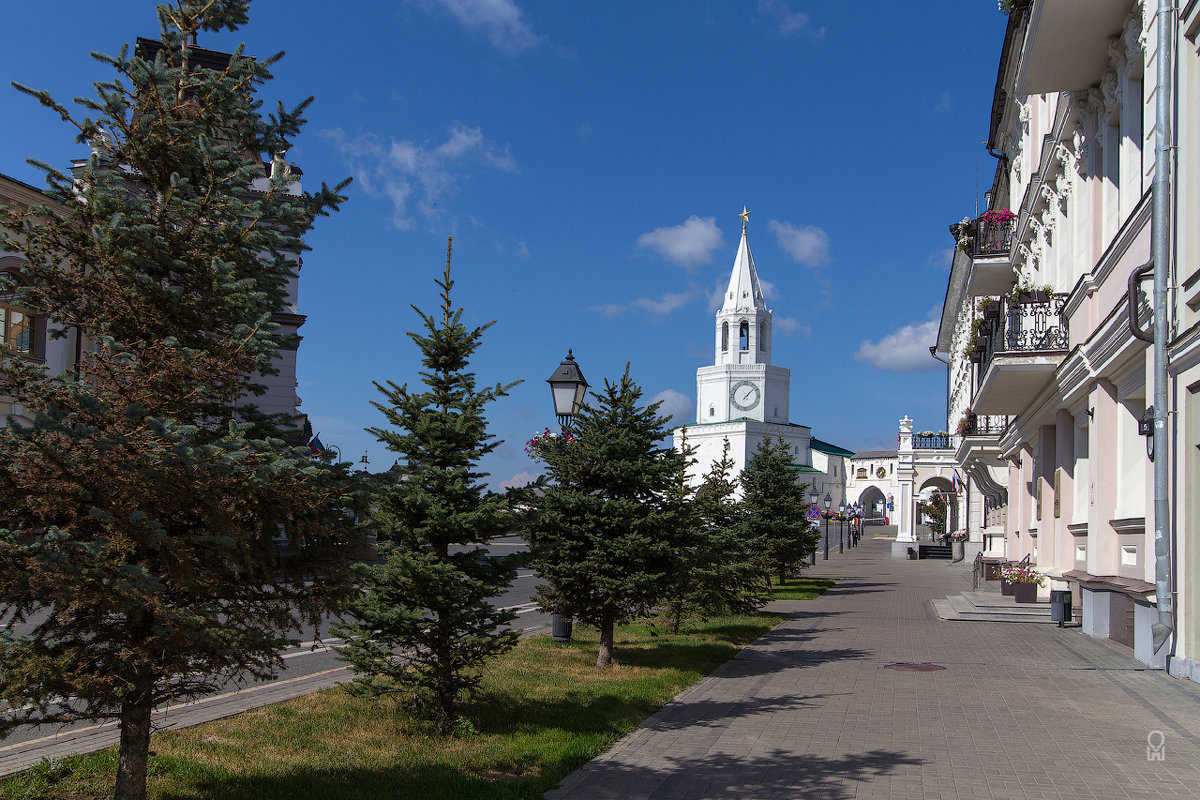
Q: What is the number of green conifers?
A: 6